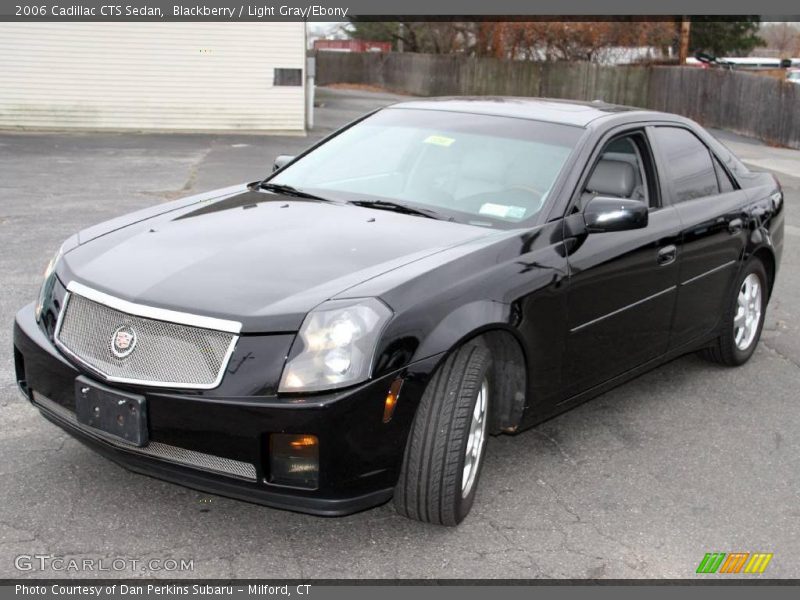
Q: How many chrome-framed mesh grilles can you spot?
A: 1